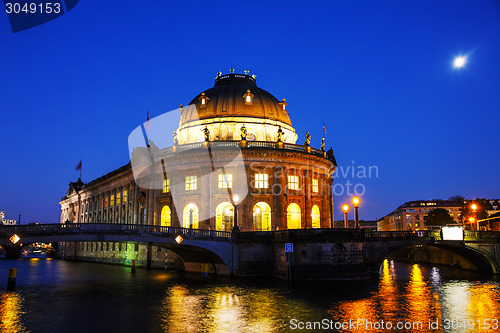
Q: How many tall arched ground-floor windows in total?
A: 6